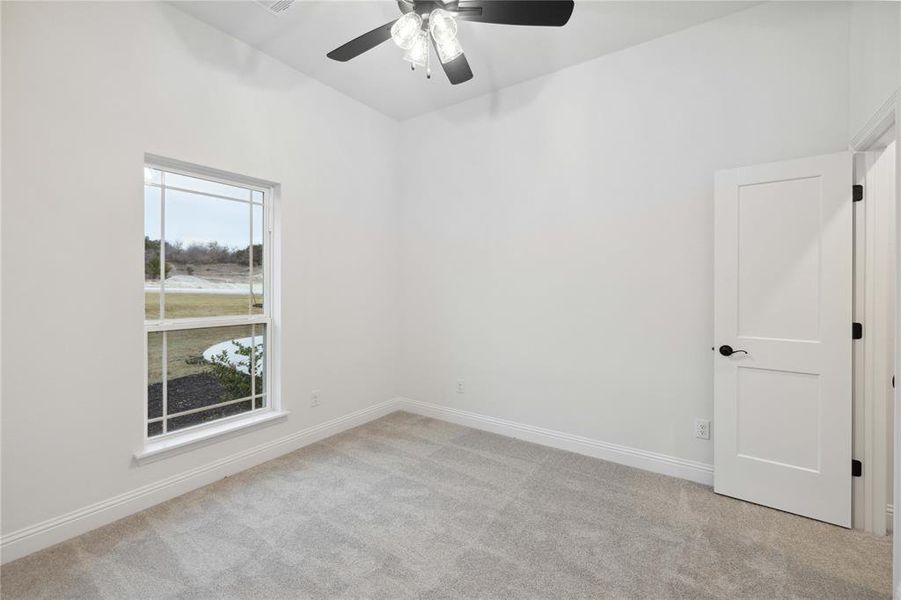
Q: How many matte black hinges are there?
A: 3